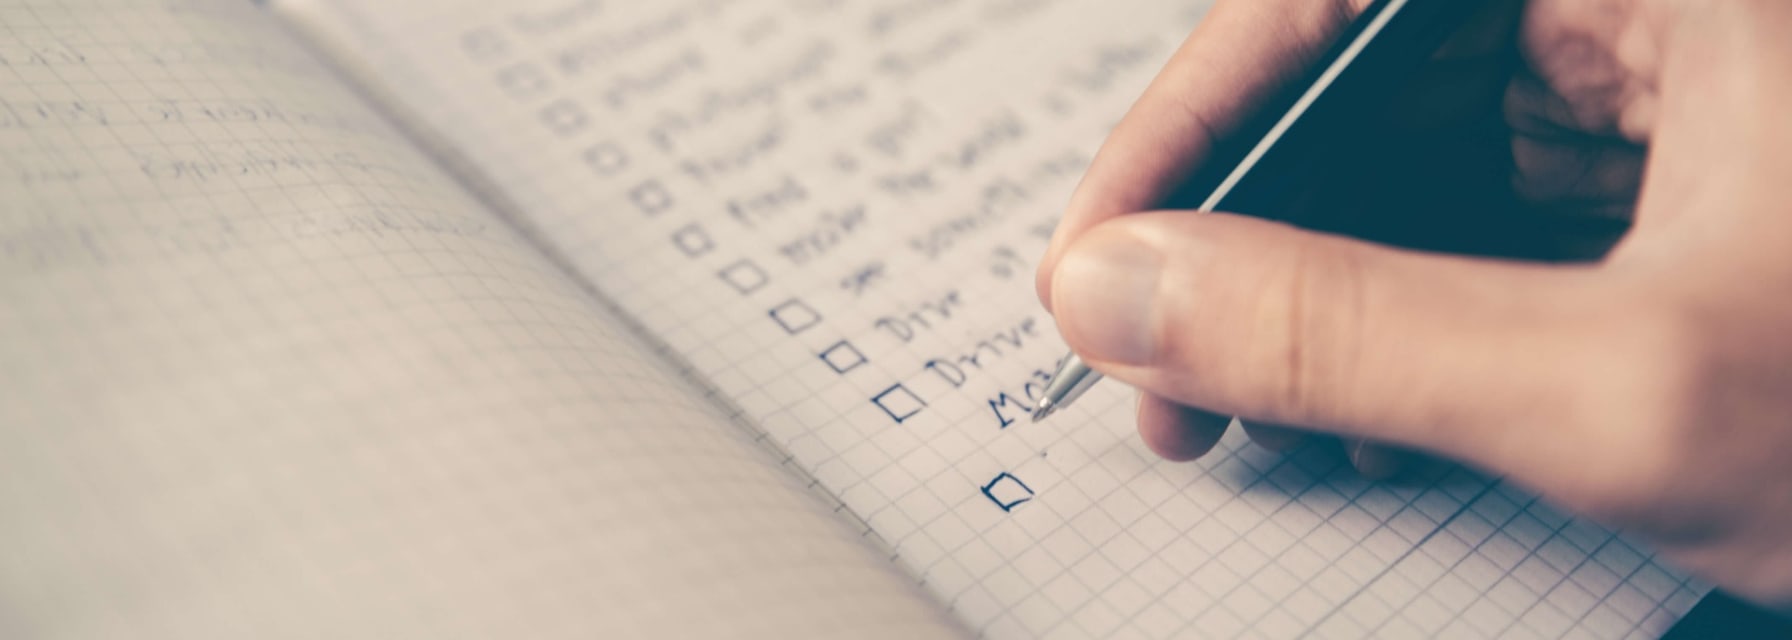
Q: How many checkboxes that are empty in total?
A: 11